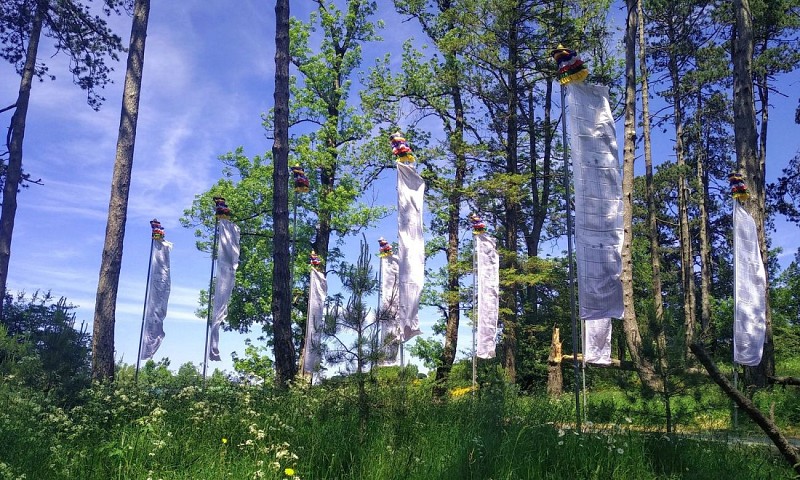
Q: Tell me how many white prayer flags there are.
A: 9